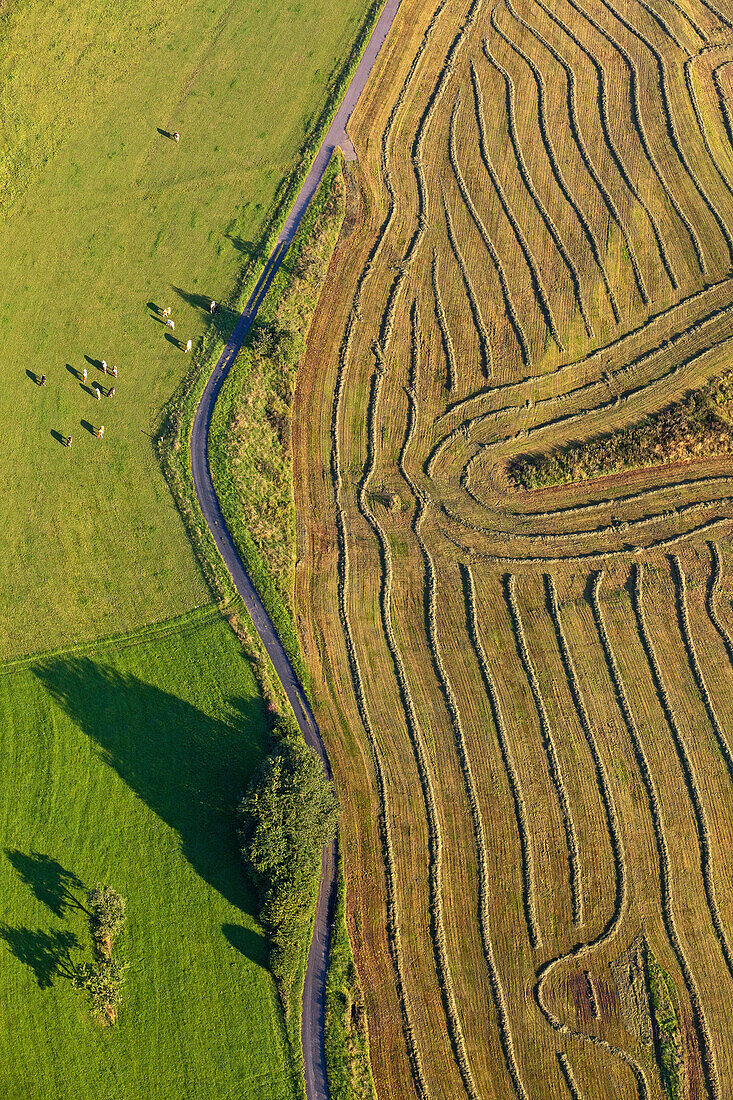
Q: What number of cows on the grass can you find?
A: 13